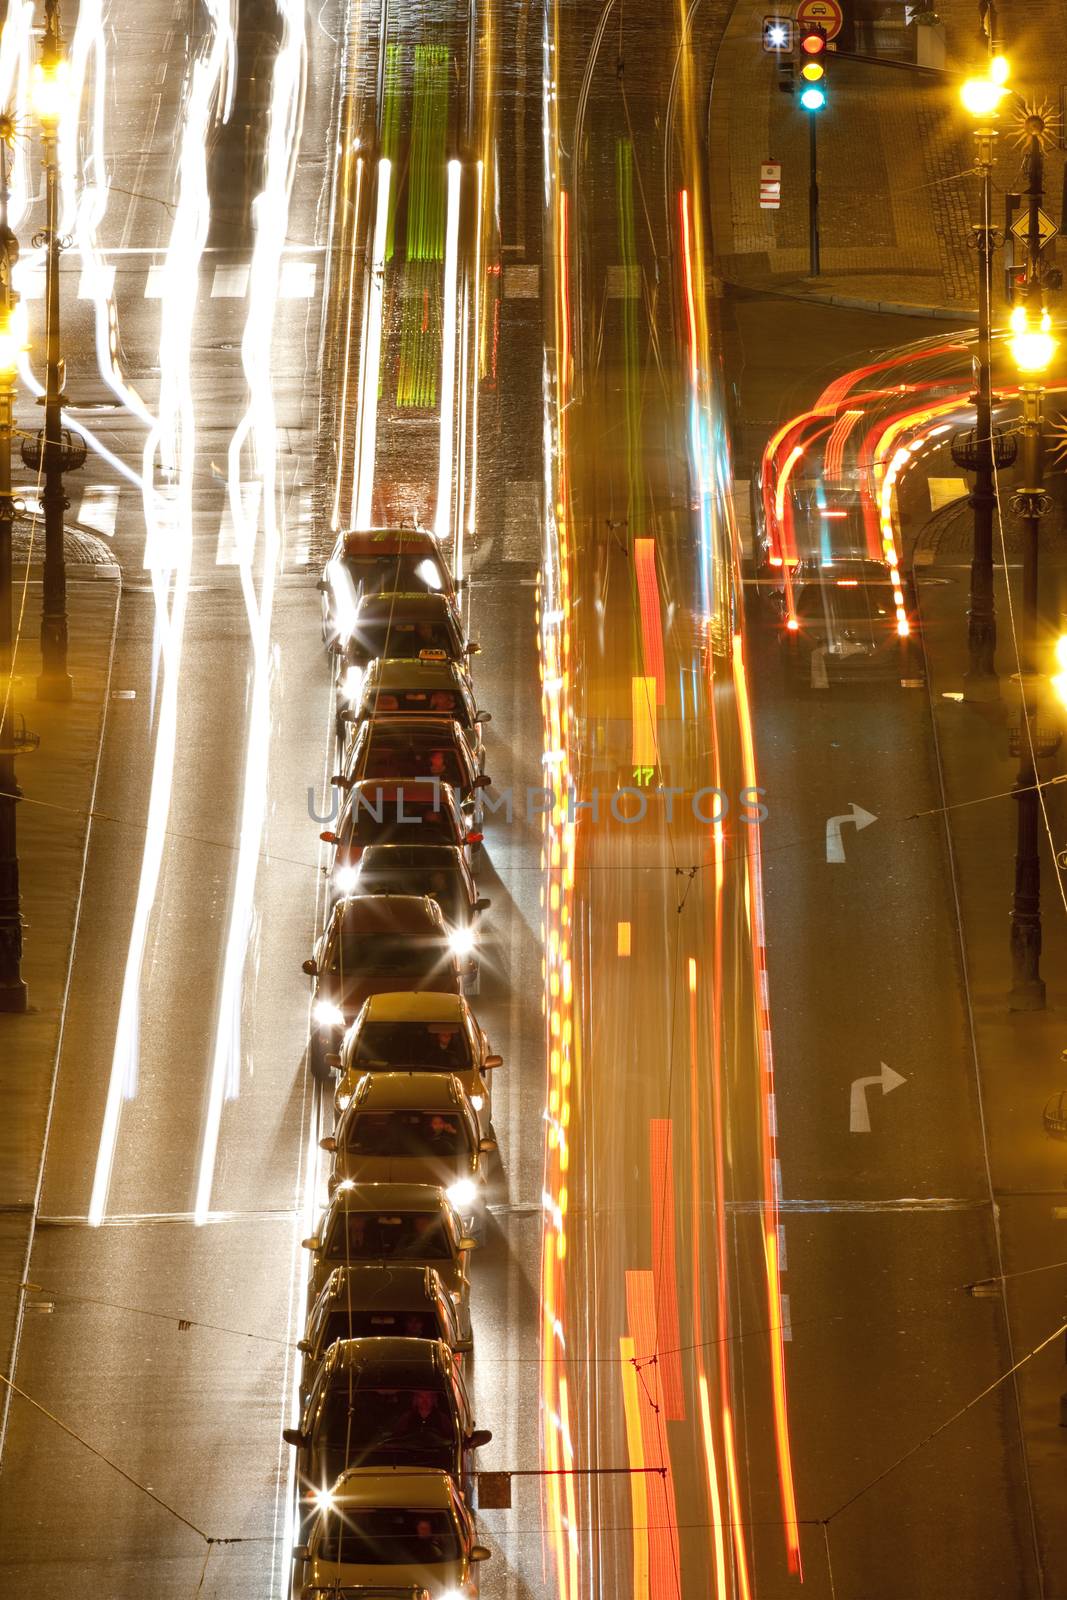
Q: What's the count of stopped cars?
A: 13